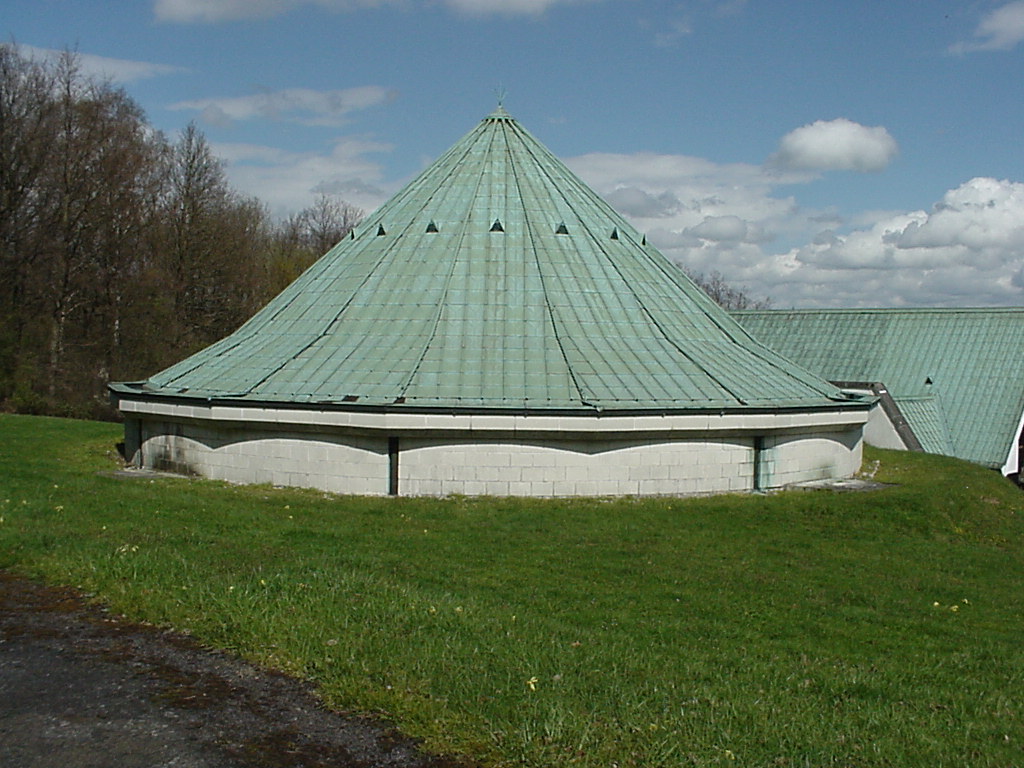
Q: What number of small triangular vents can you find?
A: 8